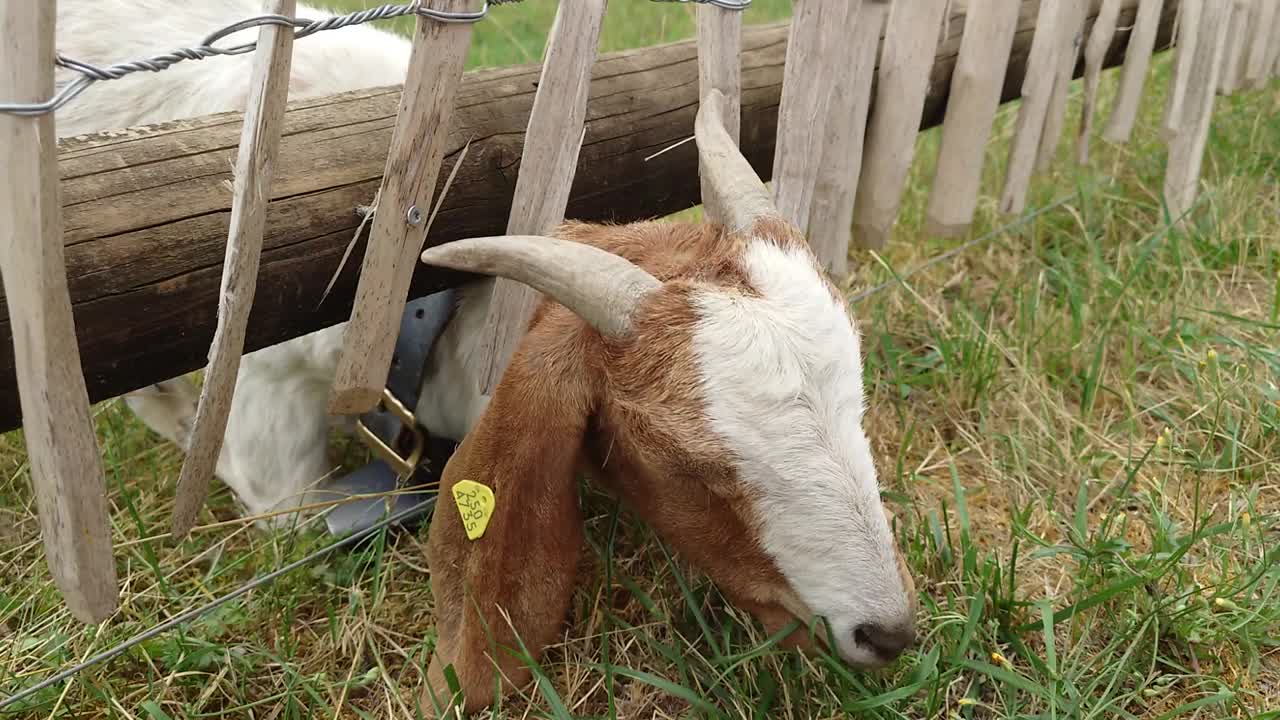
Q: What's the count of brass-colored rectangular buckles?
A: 1